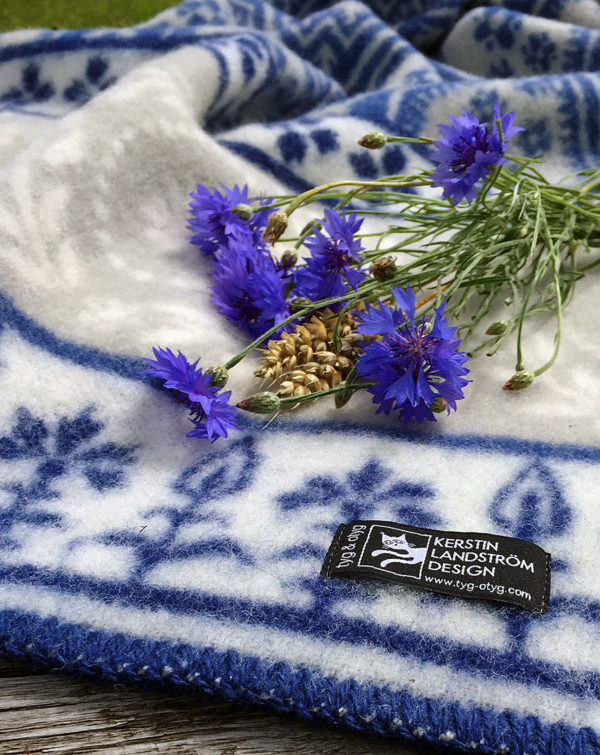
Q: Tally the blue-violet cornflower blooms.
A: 6